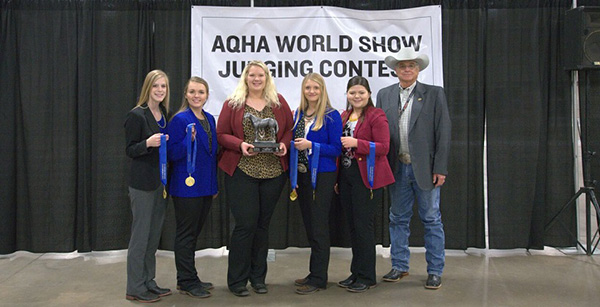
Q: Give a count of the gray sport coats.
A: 1